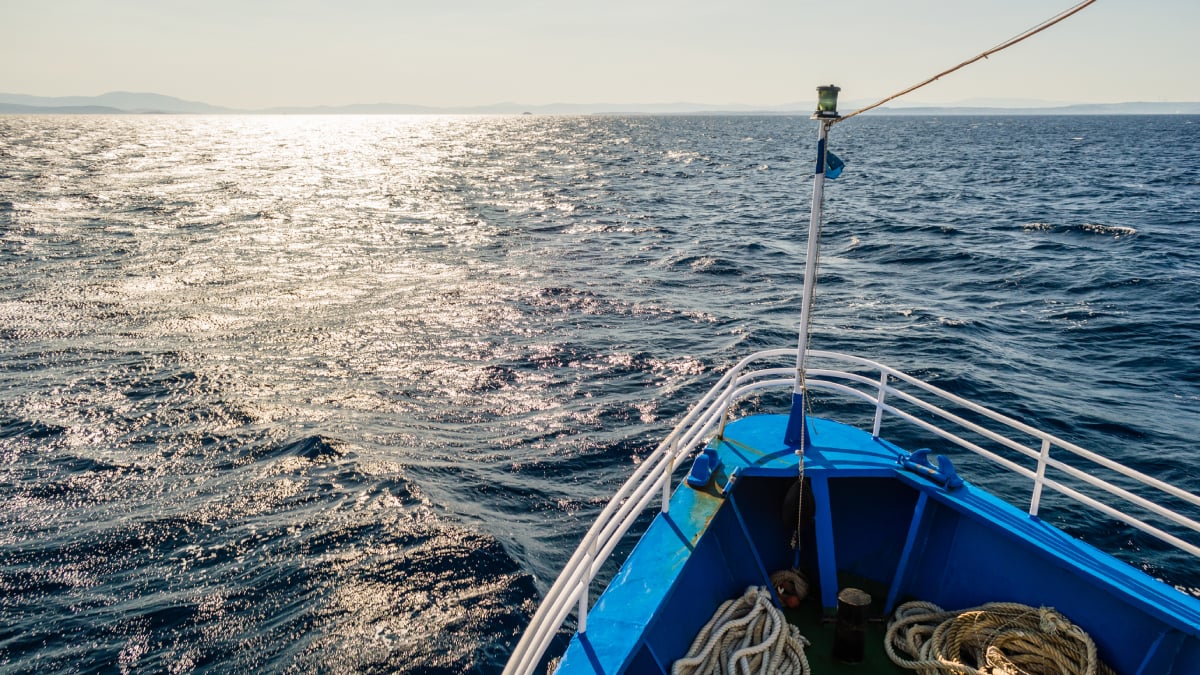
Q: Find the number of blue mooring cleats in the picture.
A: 2